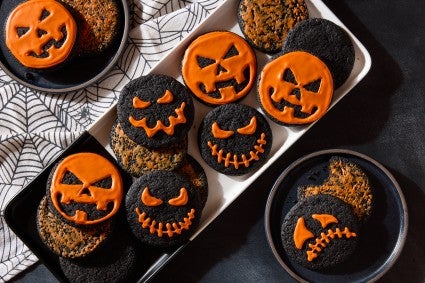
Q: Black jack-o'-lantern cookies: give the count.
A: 4